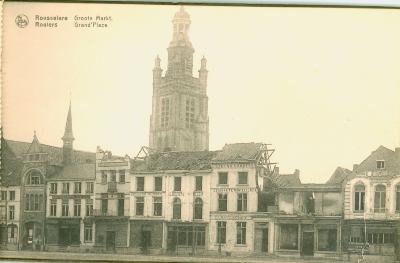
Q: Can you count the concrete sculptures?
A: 0